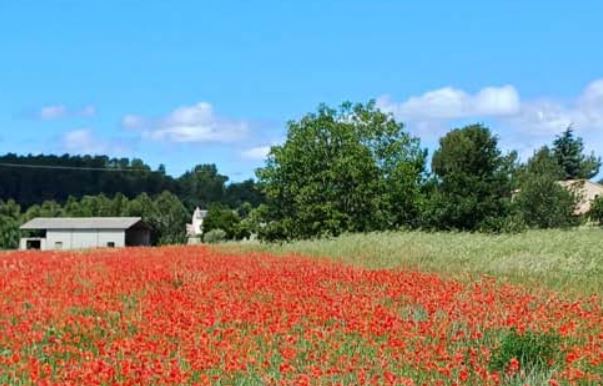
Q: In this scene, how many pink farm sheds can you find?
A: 0